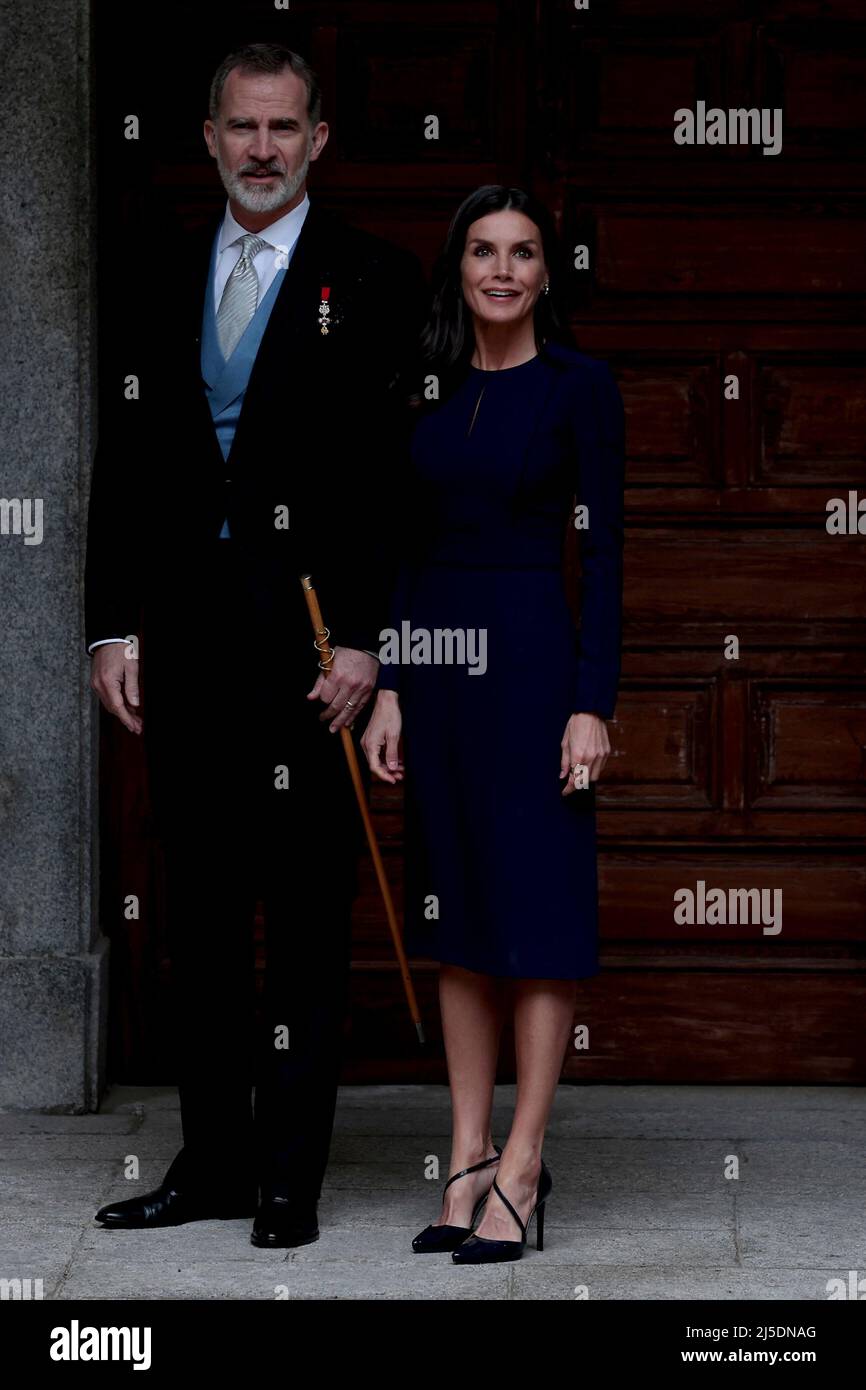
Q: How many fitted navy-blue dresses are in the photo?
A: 1